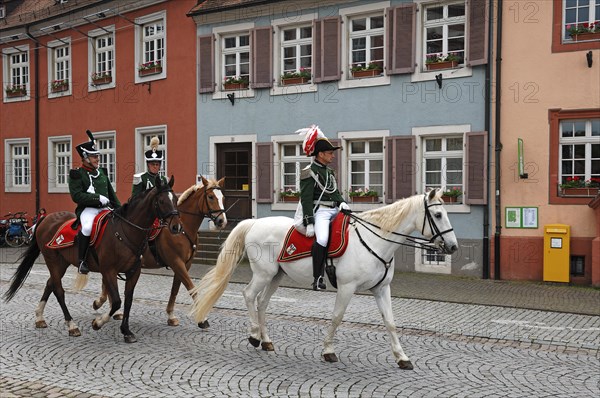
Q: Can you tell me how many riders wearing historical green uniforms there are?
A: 3